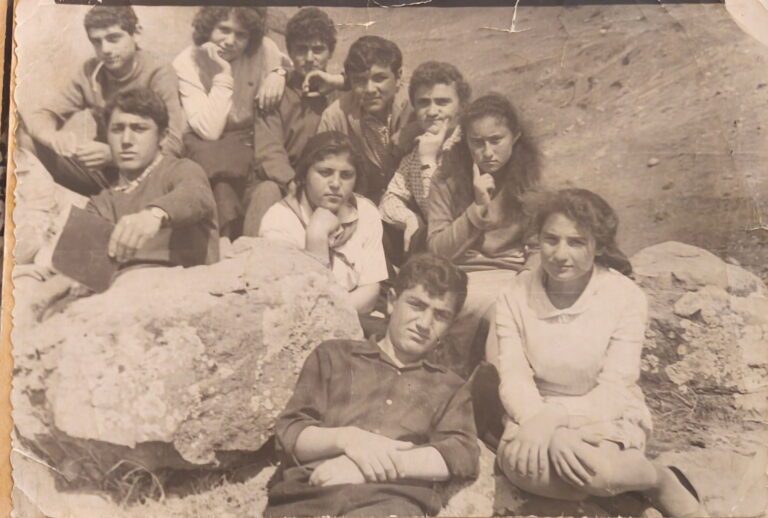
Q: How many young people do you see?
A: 10